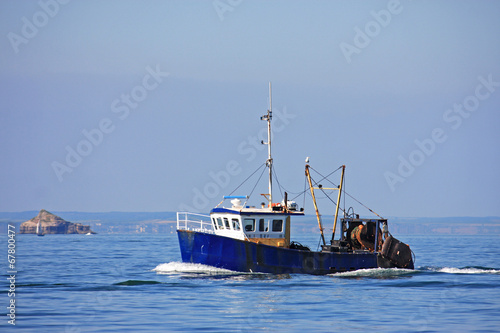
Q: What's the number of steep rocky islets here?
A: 1